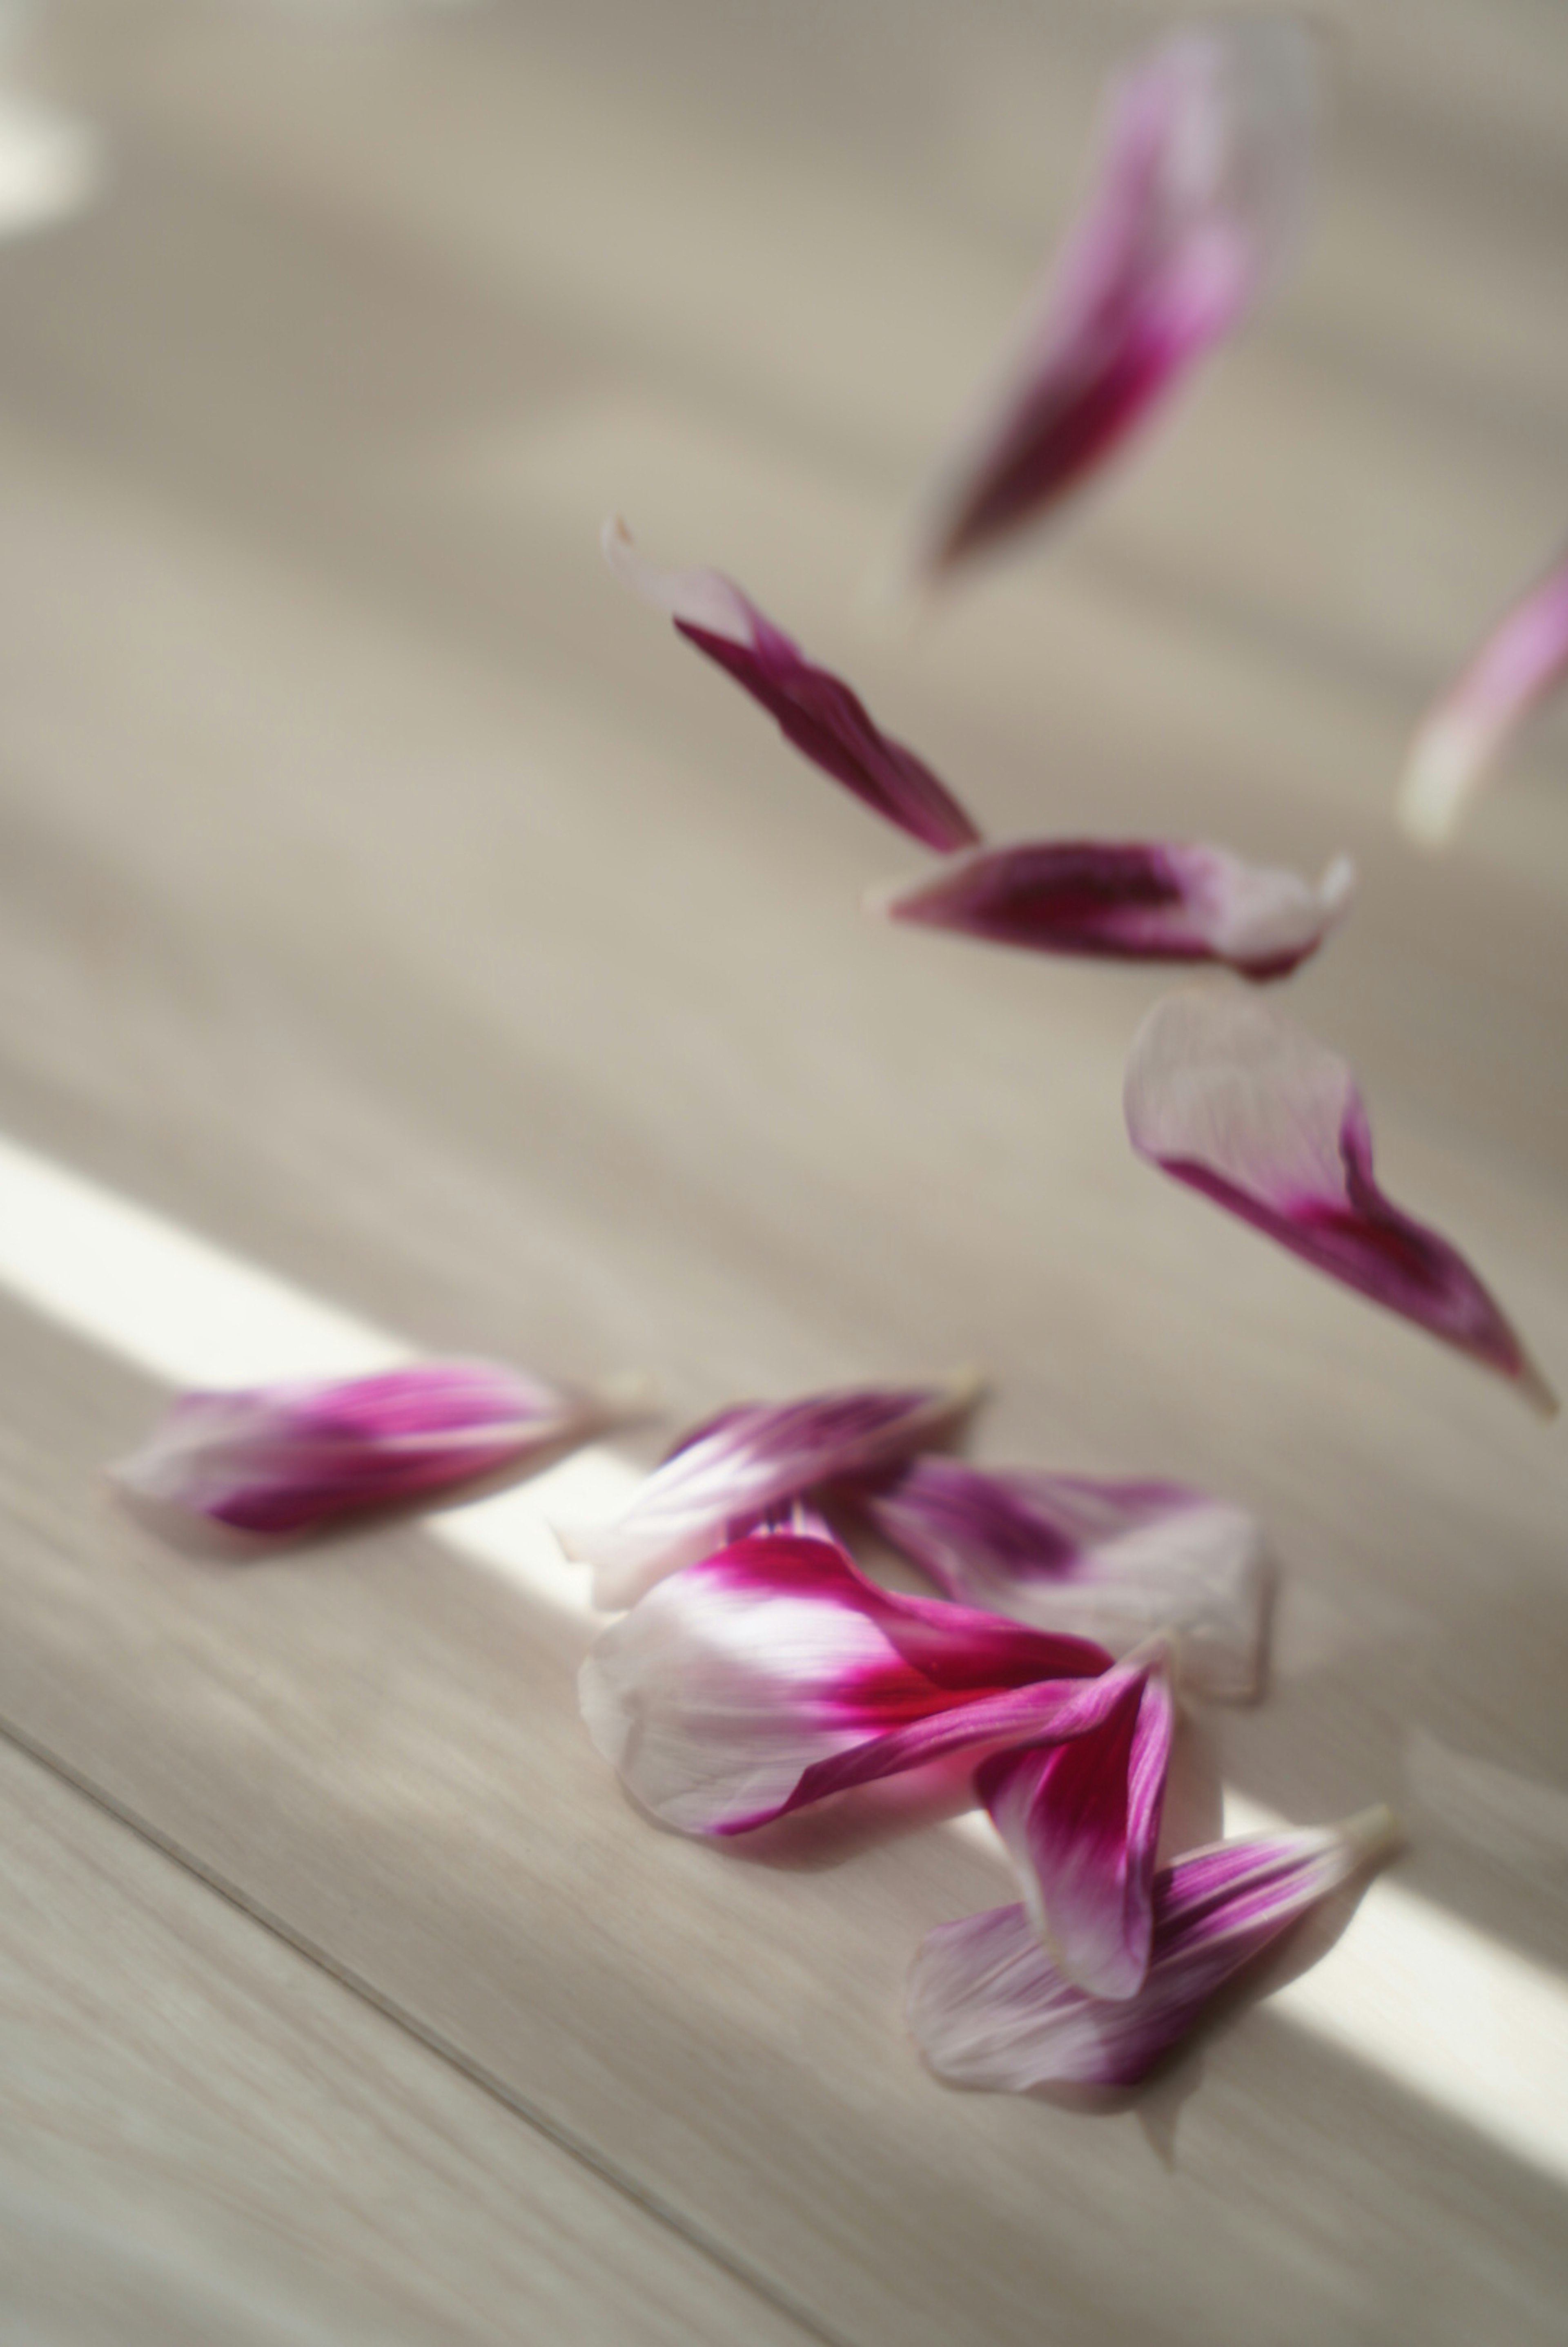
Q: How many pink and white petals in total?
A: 11